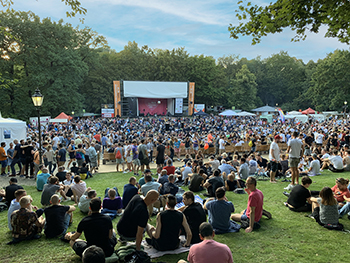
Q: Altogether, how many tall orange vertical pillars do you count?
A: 2